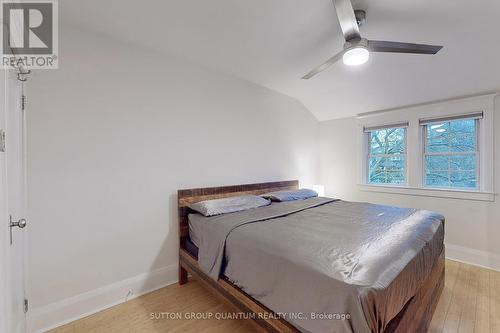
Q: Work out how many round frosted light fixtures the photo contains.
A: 1